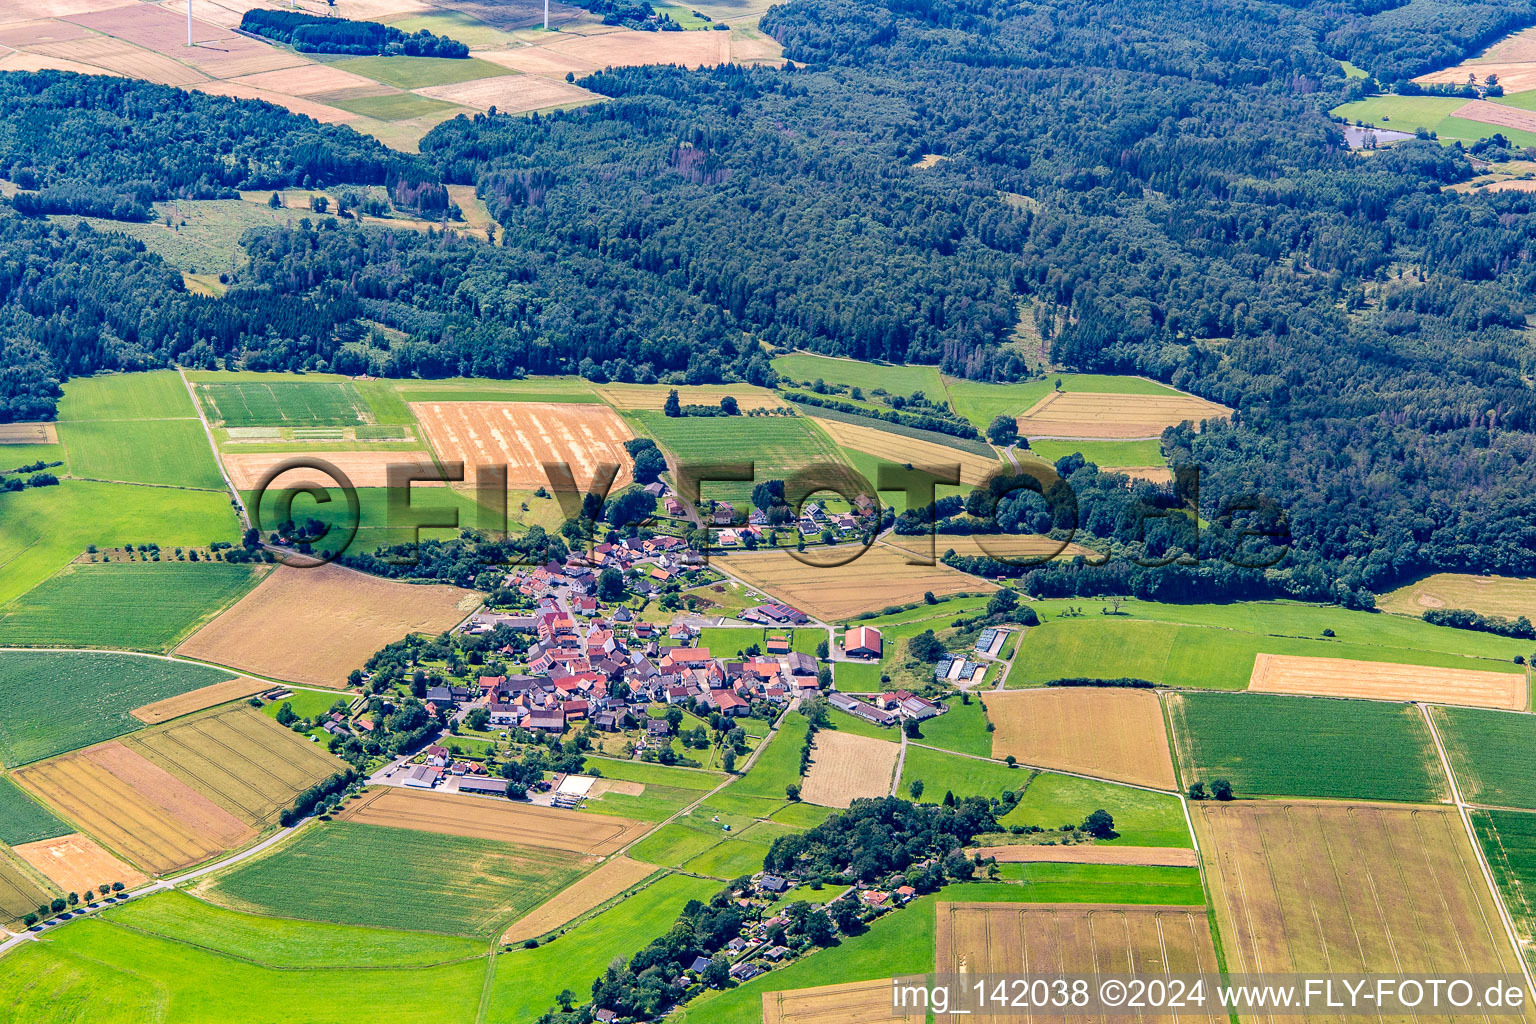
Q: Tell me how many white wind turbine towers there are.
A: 3